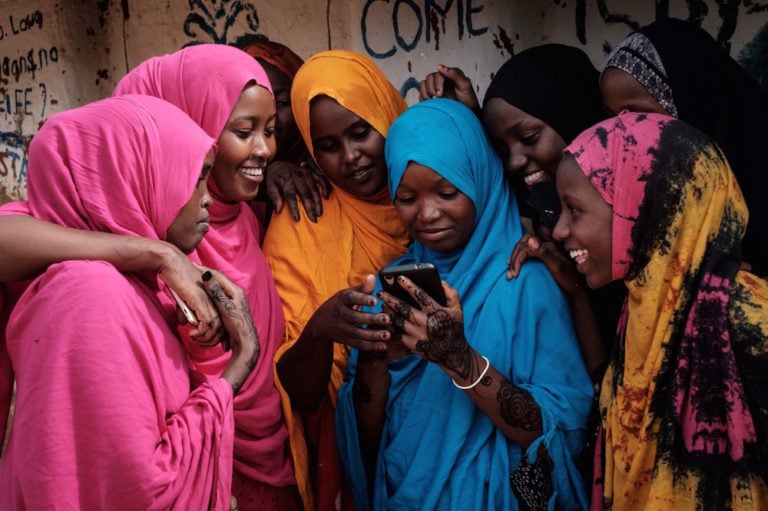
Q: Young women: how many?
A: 8